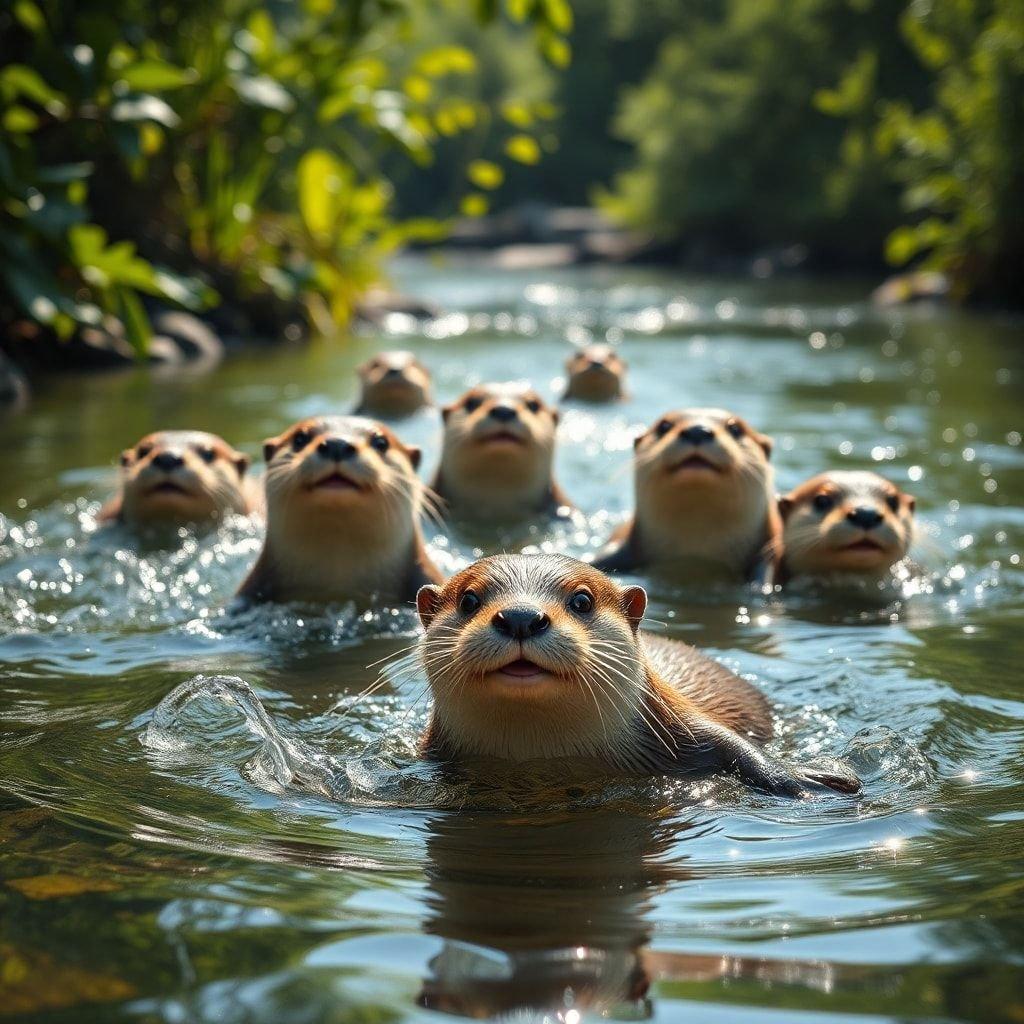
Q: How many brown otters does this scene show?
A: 8